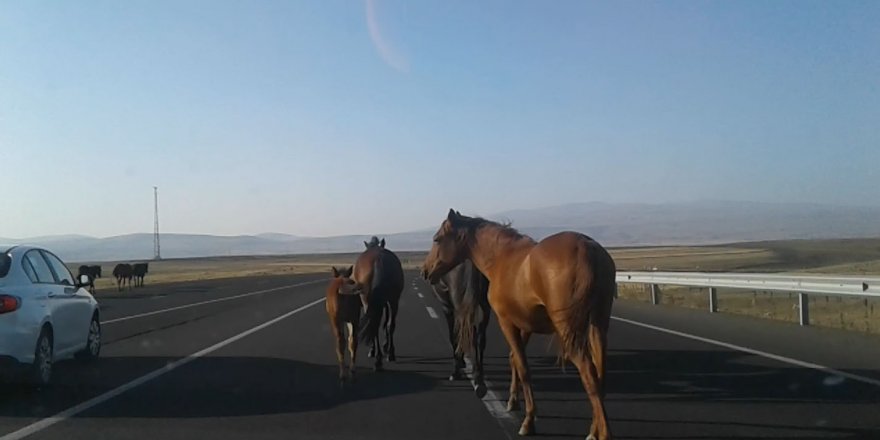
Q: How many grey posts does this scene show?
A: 3